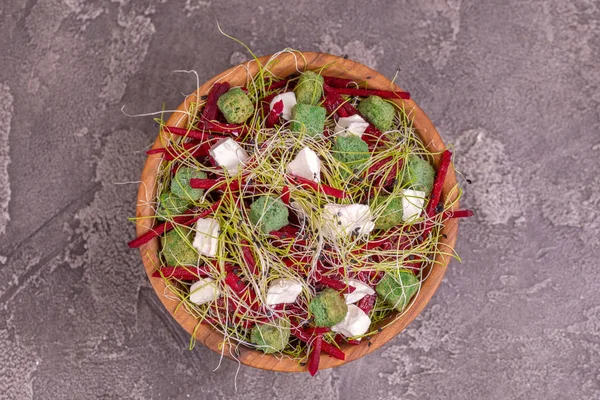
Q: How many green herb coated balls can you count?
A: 14